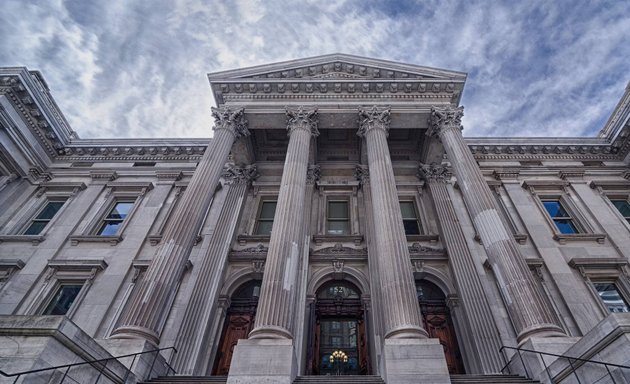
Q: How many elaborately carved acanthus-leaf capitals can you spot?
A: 8